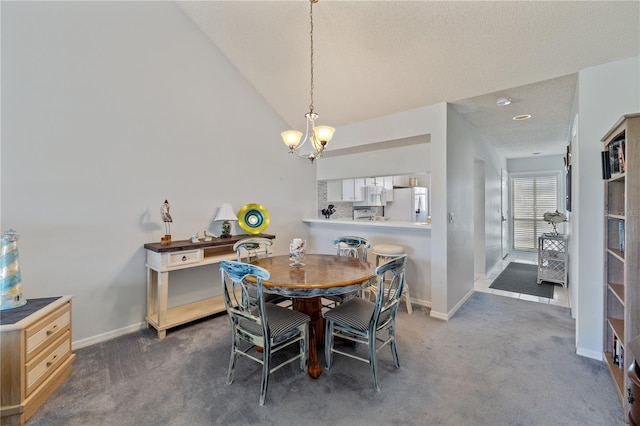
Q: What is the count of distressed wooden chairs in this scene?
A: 4